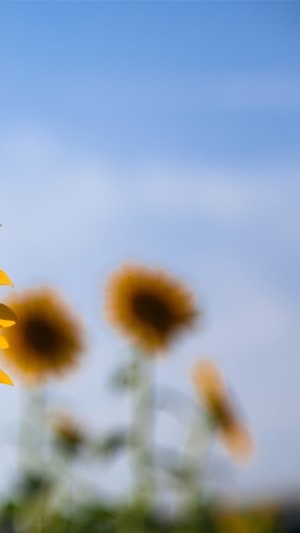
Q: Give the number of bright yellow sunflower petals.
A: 4